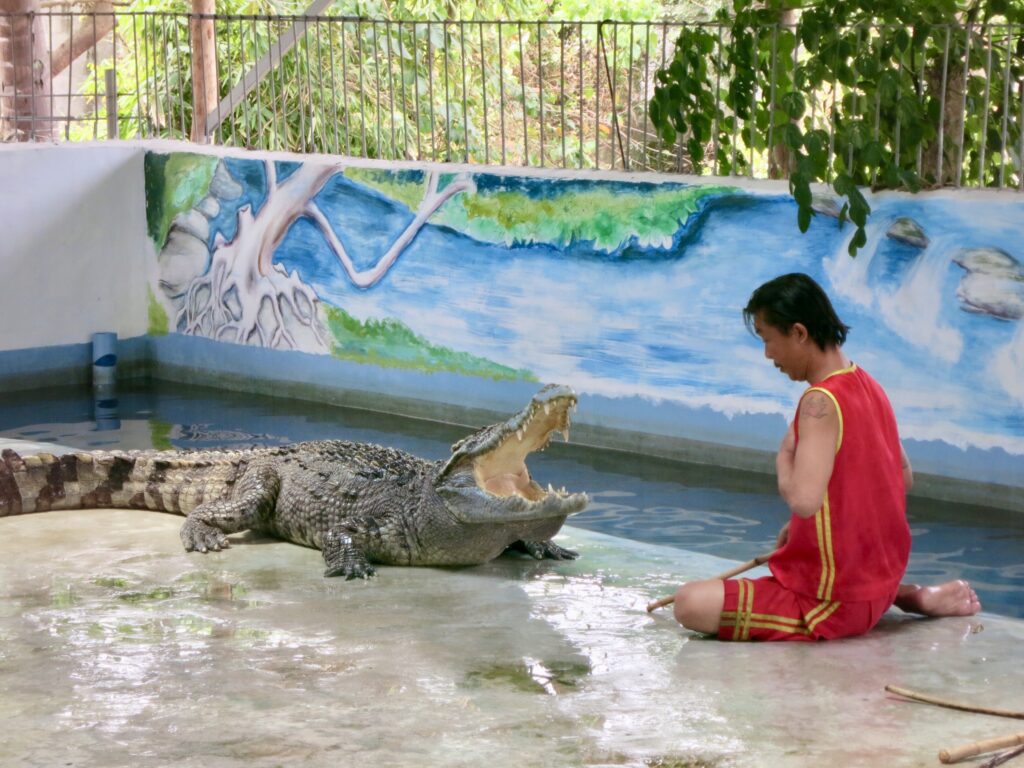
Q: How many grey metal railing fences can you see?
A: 1